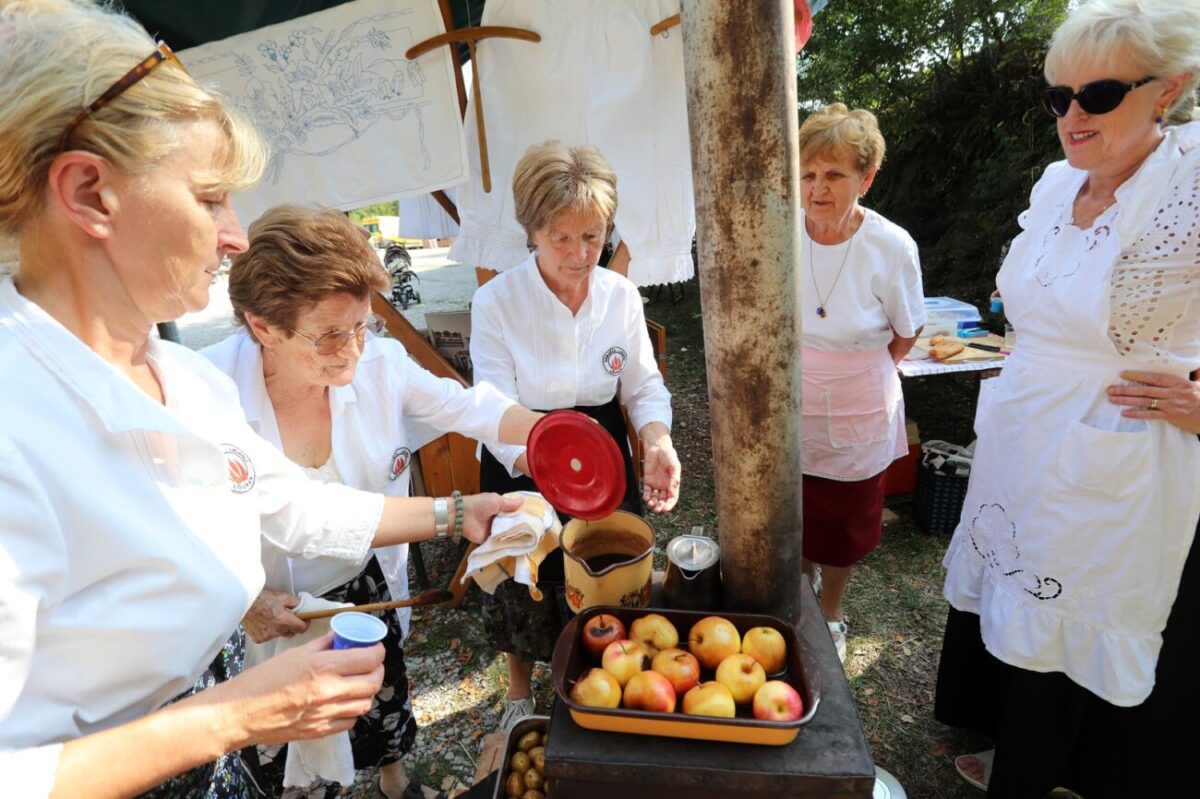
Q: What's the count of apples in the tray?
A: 11